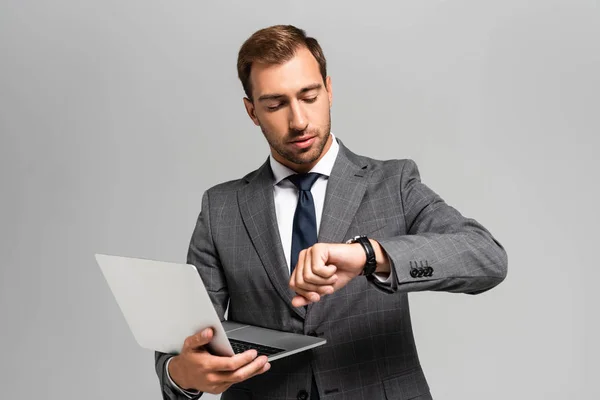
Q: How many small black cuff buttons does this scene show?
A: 4